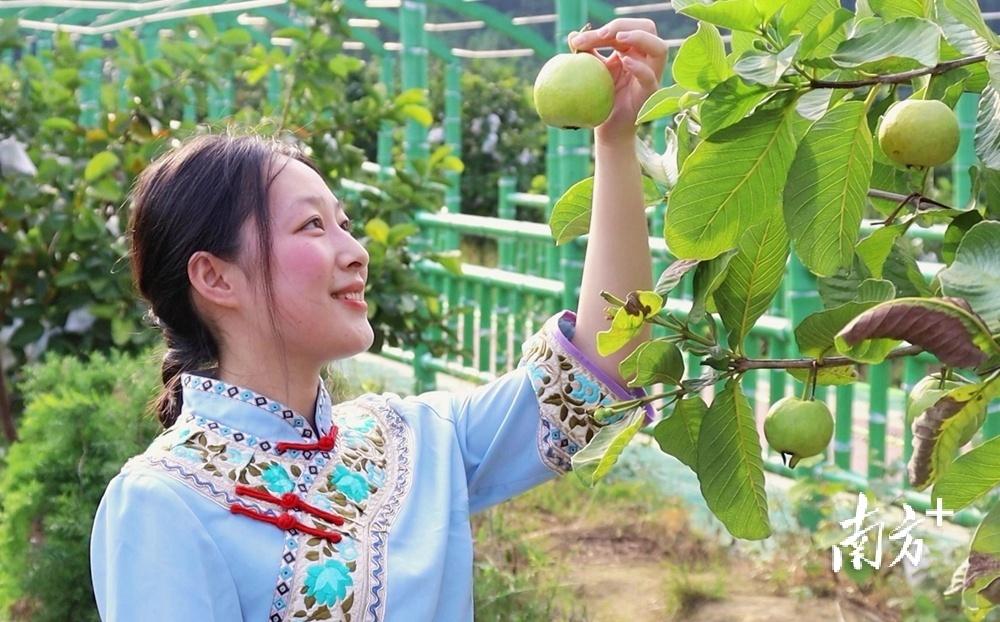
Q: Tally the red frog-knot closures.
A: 3